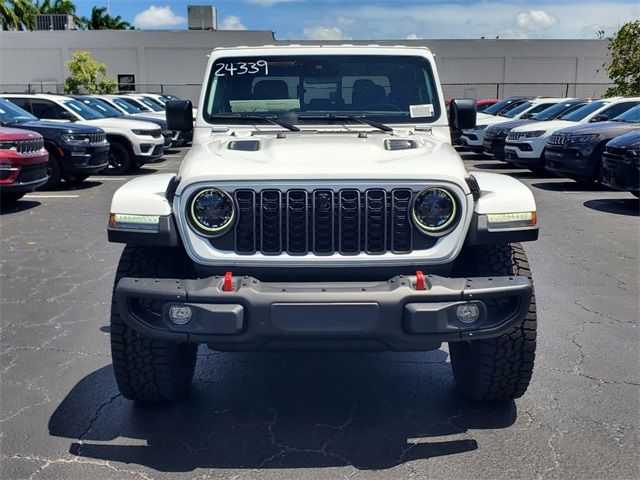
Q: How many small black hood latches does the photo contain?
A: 2